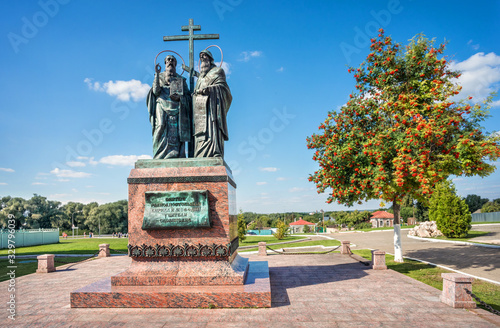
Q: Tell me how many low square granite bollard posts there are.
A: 6